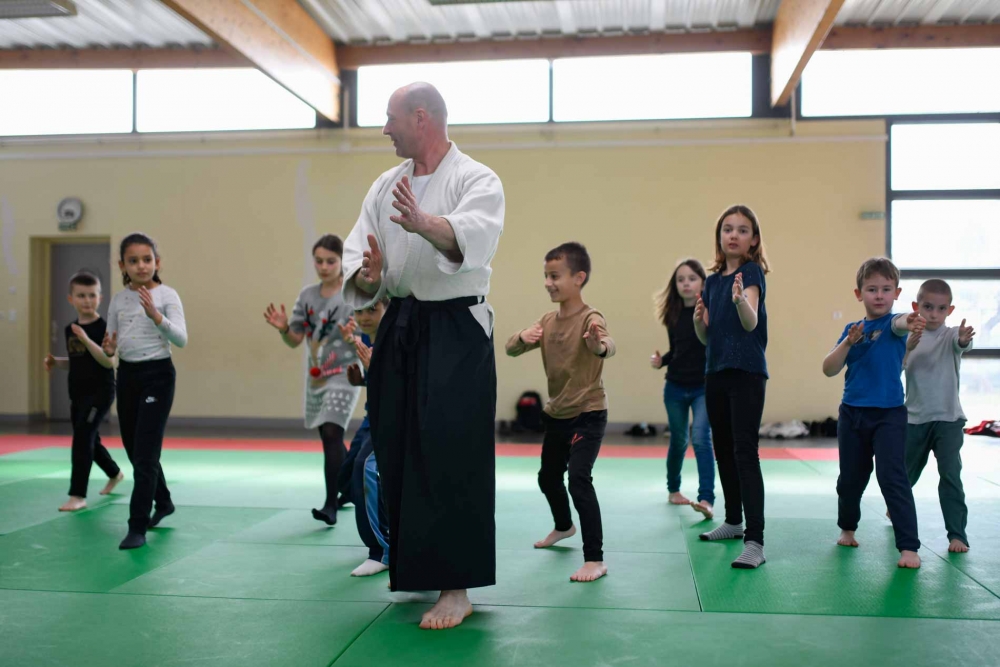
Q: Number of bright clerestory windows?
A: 5